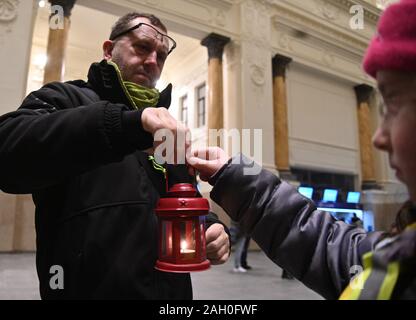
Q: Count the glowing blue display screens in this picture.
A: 3